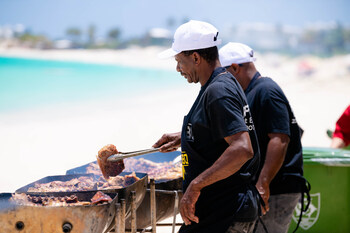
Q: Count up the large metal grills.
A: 3